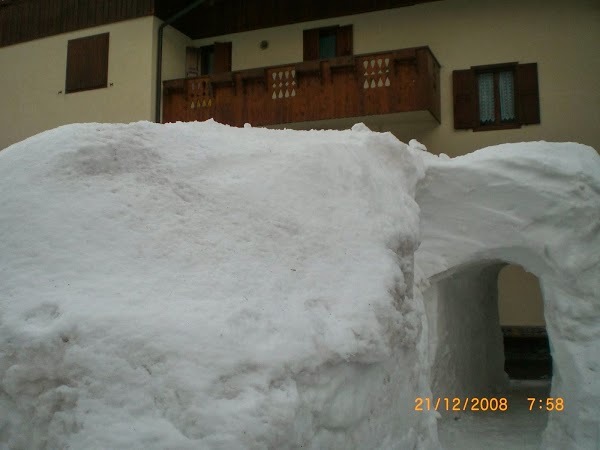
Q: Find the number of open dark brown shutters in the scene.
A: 6